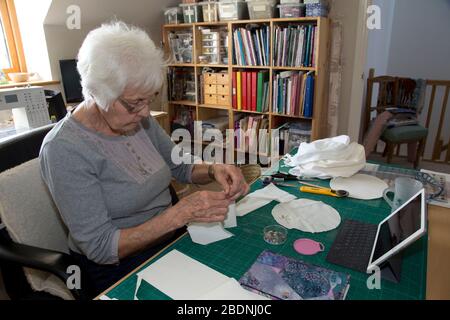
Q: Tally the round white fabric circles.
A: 2